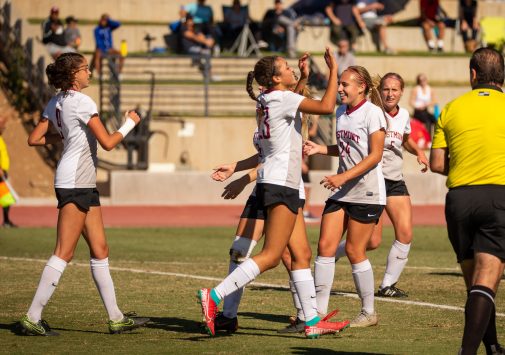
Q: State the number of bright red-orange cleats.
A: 2